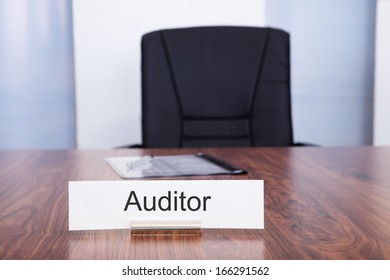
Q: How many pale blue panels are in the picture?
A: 2